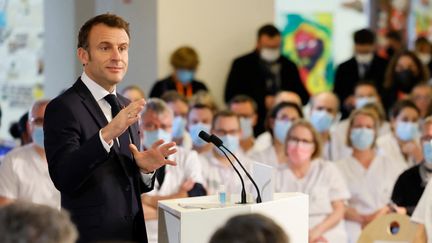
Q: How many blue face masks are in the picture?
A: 13